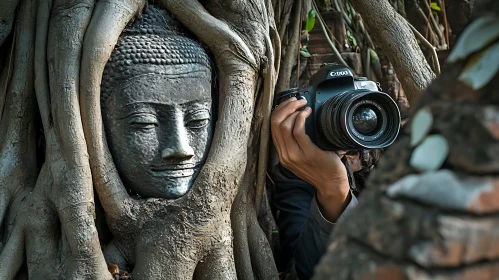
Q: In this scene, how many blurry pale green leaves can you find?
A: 4